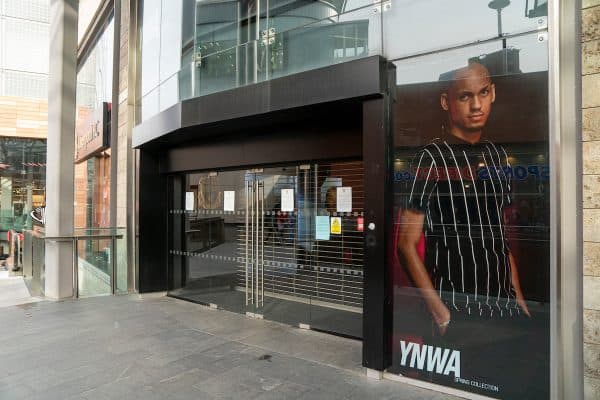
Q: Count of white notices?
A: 4